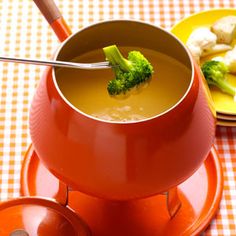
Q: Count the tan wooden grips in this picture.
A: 1